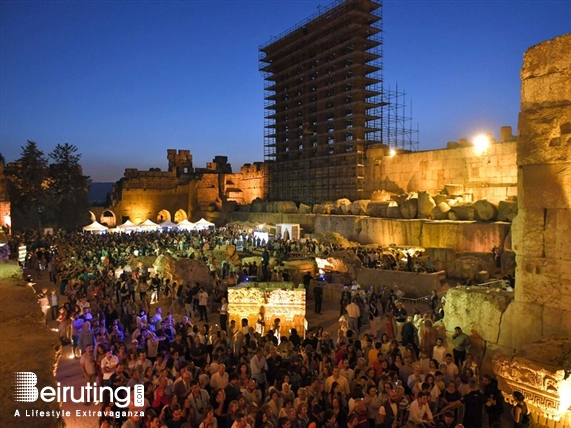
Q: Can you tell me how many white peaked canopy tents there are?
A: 6